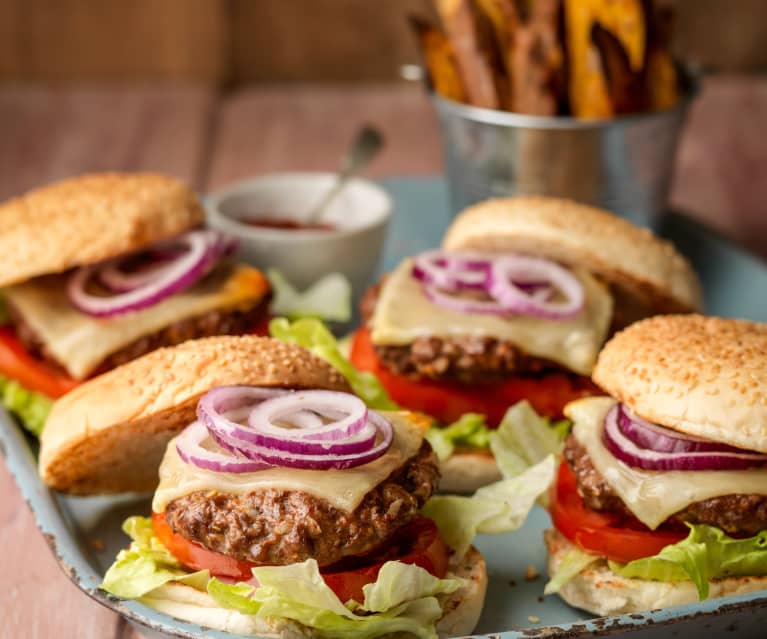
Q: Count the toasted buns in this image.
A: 4